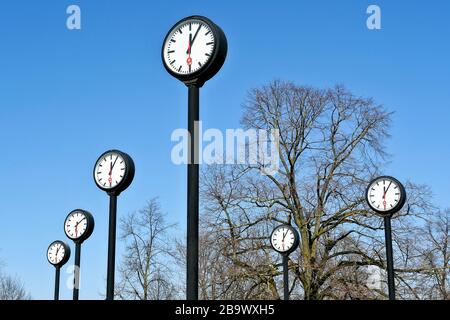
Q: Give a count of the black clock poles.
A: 6